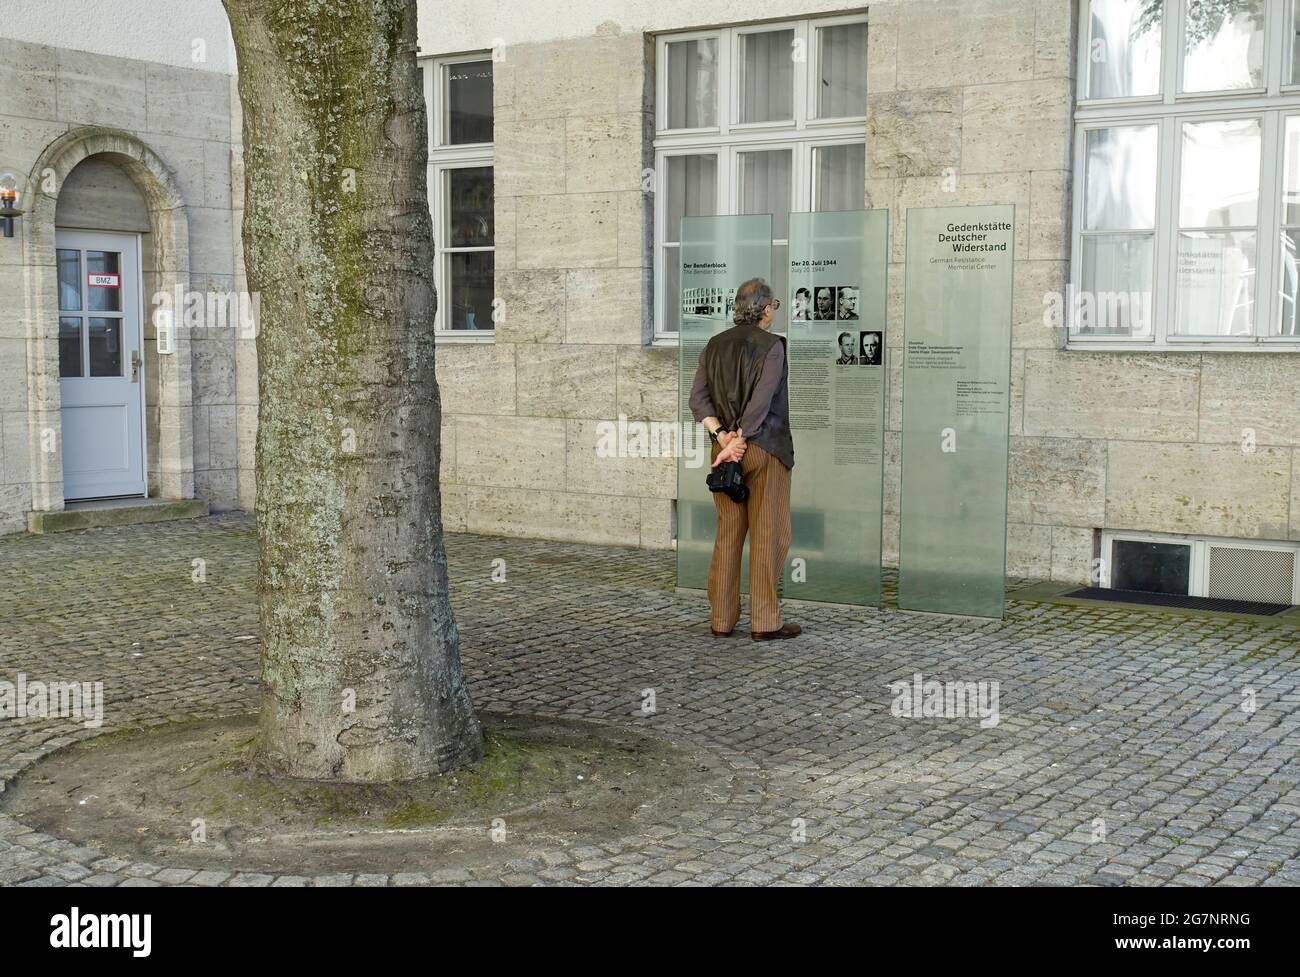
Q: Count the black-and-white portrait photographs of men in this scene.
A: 5